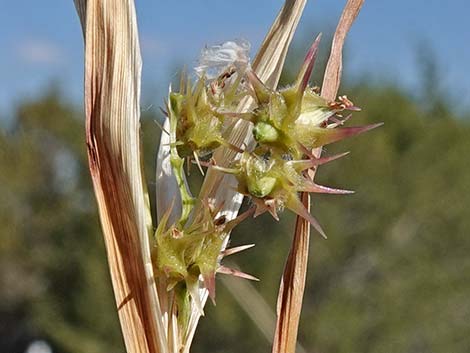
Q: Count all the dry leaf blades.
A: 3